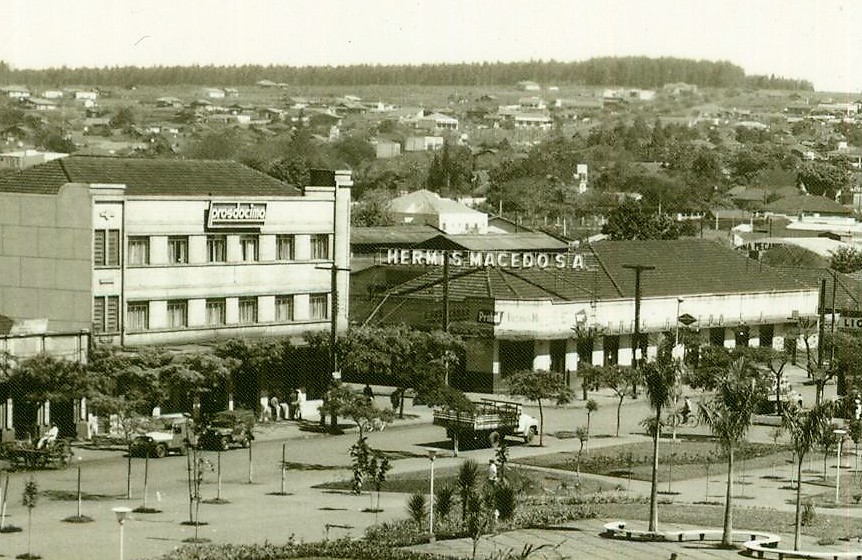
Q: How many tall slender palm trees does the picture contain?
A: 3